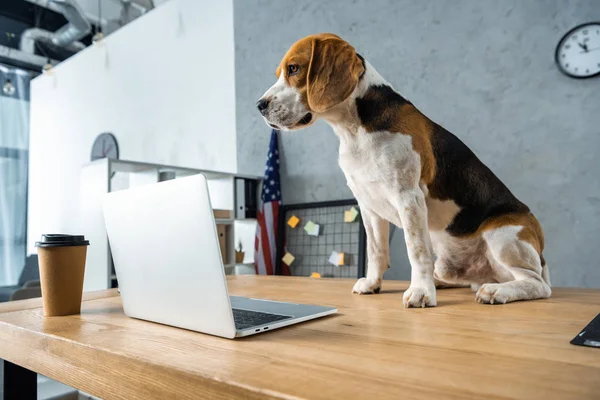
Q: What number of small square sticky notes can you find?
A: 9